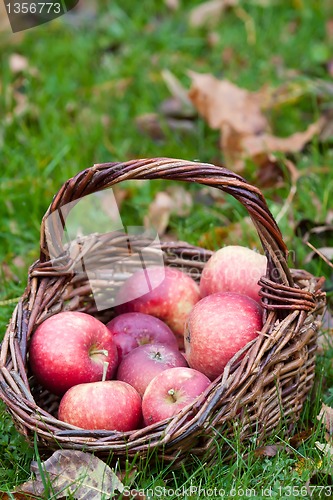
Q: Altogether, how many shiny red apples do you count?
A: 8